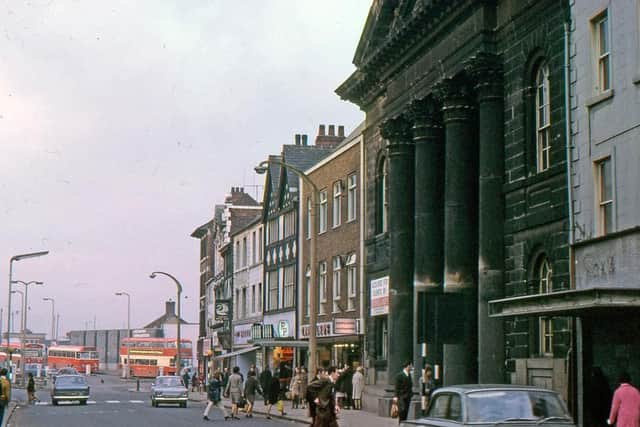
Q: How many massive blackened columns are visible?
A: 4